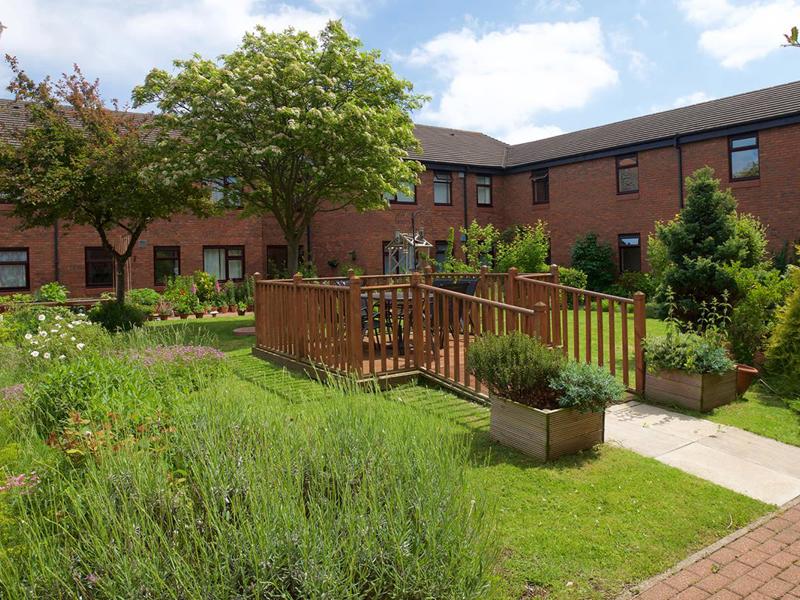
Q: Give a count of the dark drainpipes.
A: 4